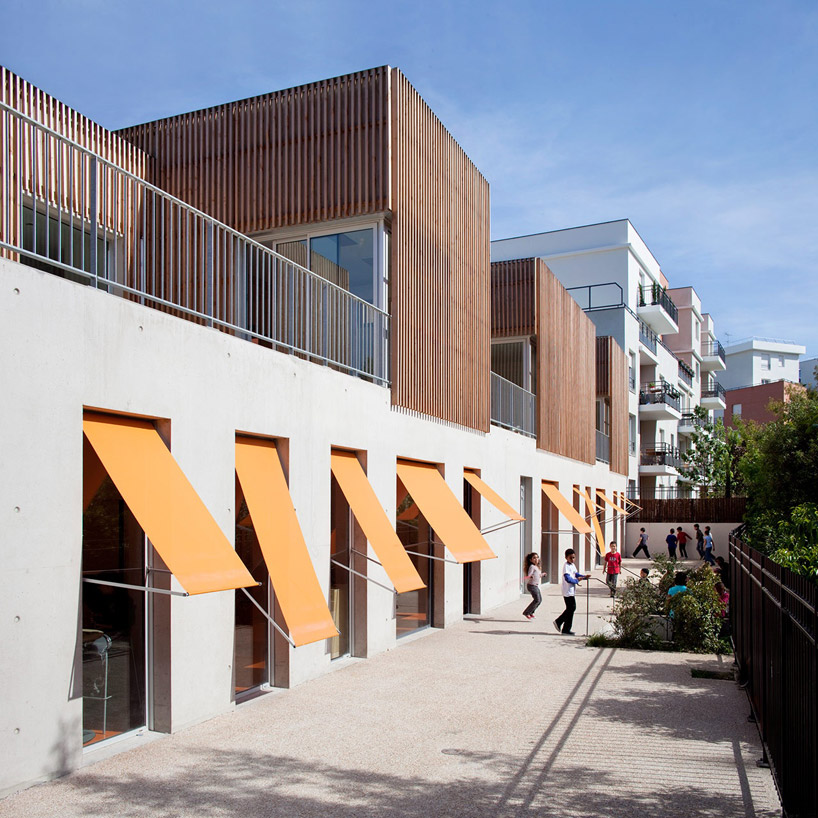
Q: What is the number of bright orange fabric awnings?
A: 11